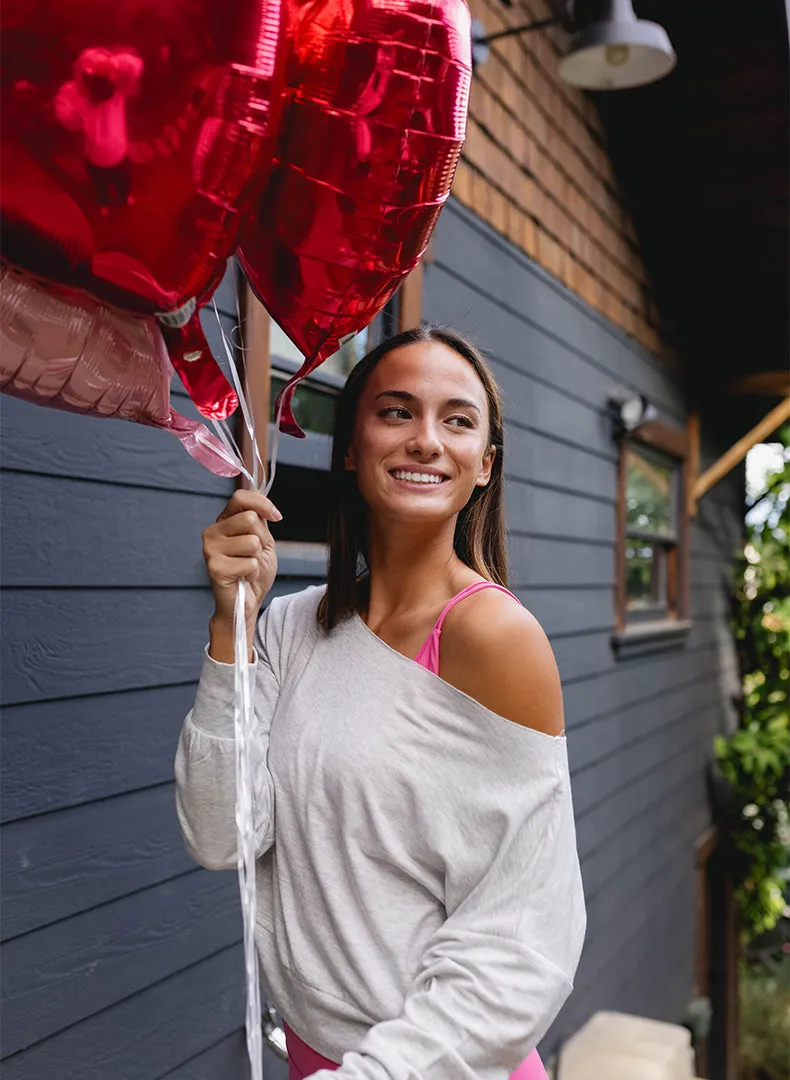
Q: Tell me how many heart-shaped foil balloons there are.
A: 3